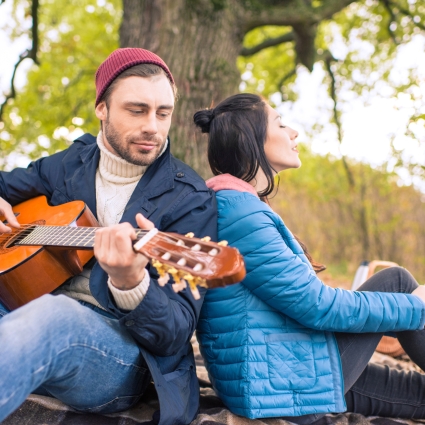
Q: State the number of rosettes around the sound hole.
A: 1